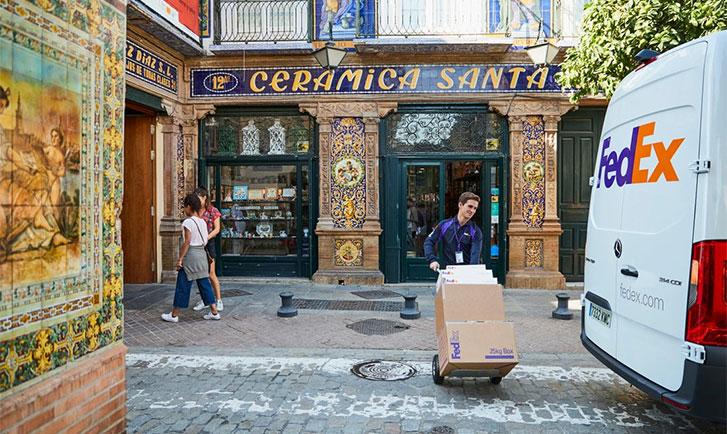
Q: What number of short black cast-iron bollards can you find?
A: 3